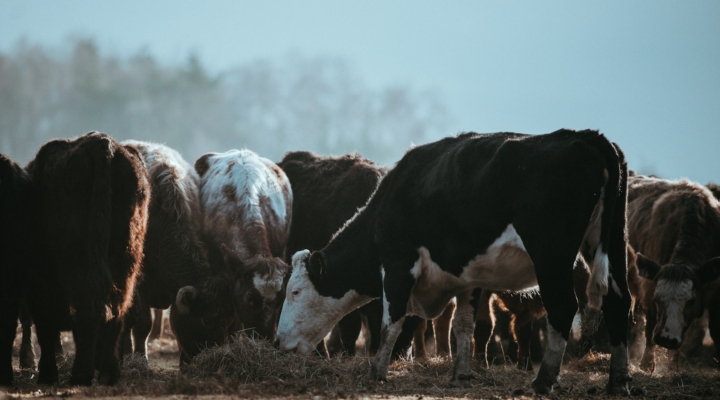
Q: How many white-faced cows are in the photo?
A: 2